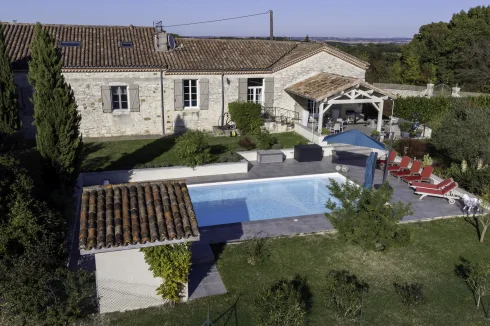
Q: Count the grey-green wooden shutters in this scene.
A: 6